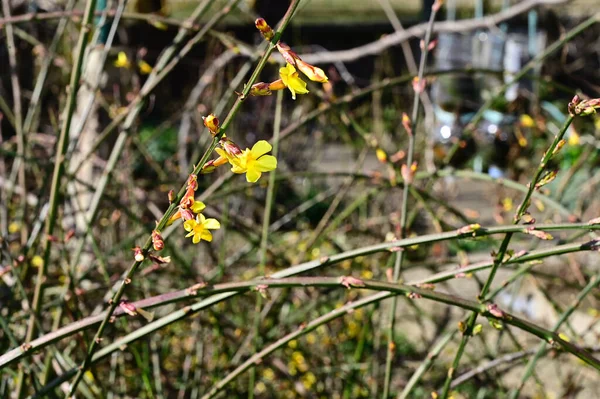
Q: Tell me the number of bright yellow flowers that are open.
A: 3